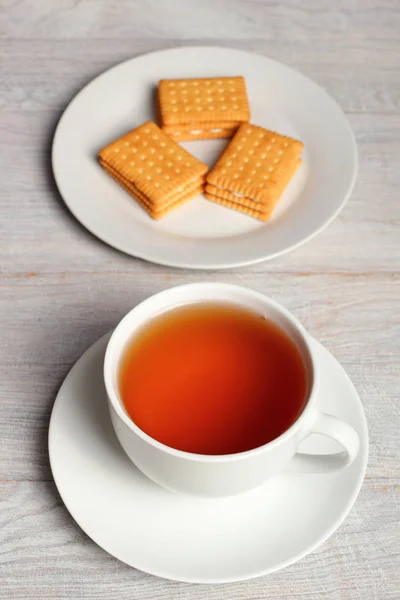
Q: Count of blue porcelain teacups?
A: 0